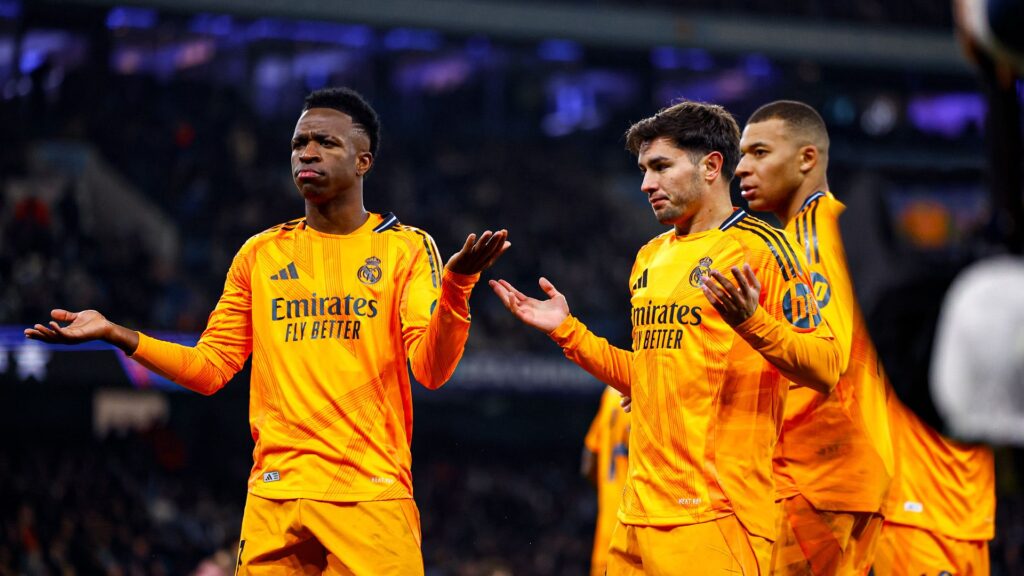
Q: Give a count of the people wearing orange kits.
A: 5